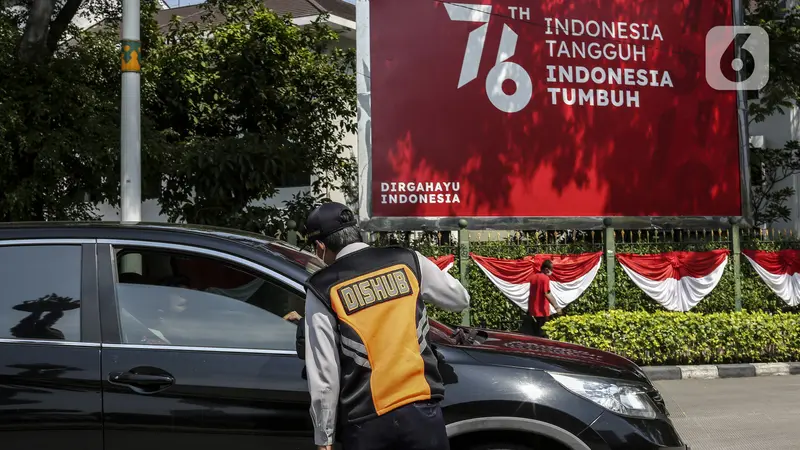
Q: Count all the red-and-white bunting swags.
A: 4